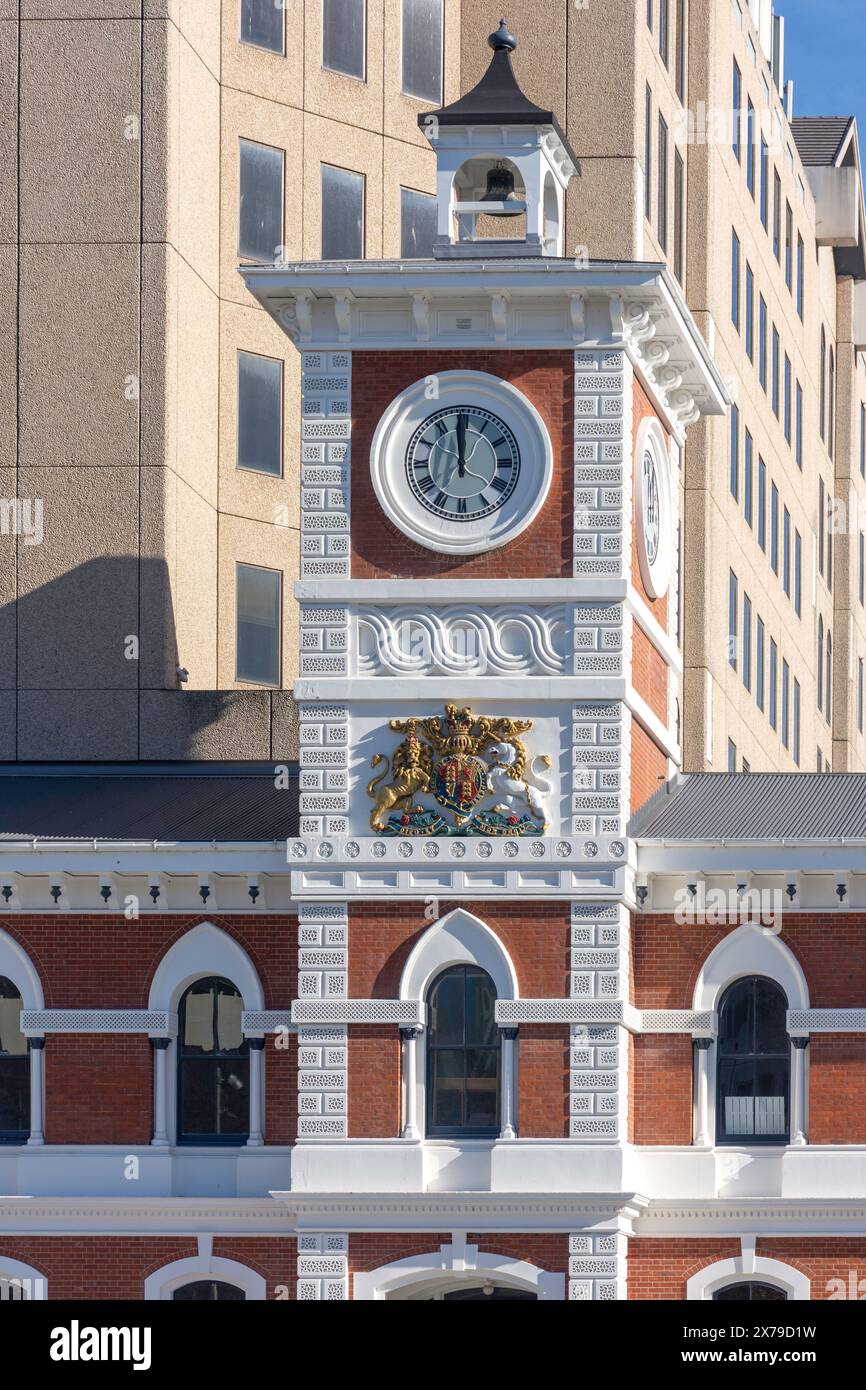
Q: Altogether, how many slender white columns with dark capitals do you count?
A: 7